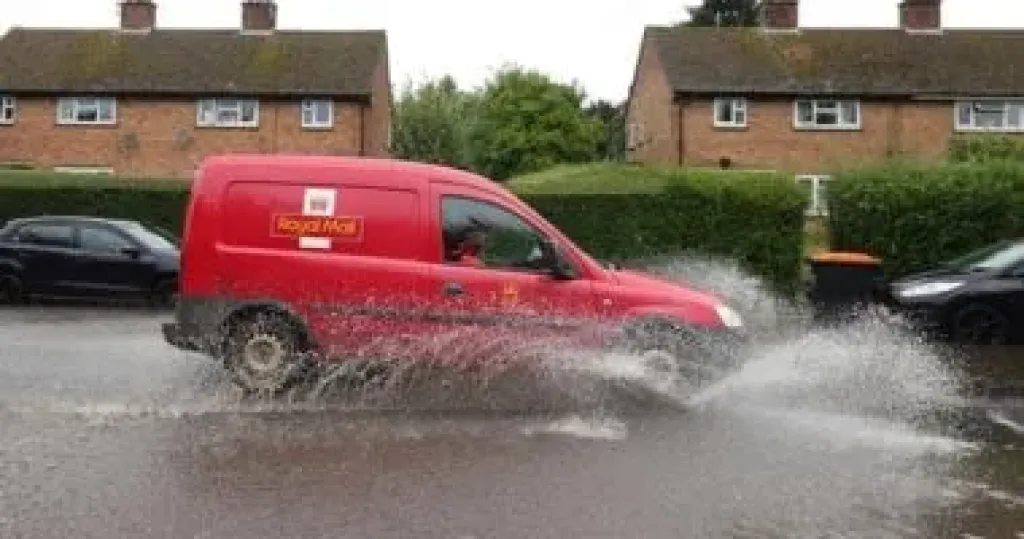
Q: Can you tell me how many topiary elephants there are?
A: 0